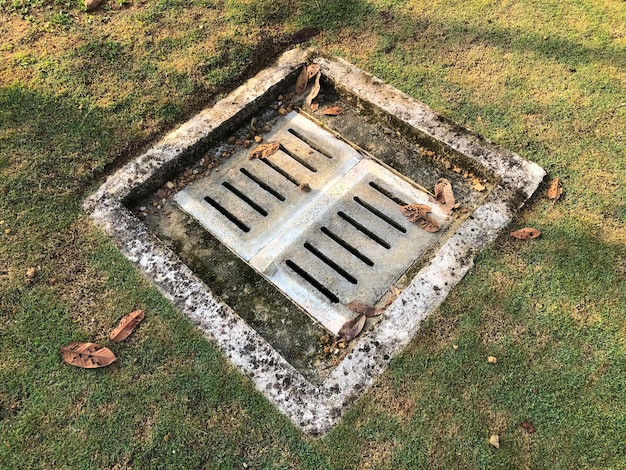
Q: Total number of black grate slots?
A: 12